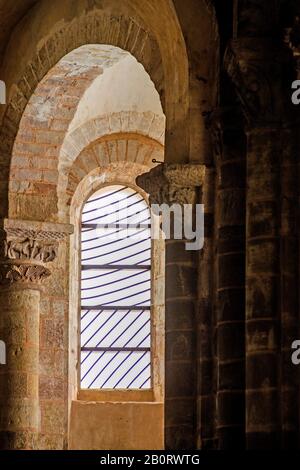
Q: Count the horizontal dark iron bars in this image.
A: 4